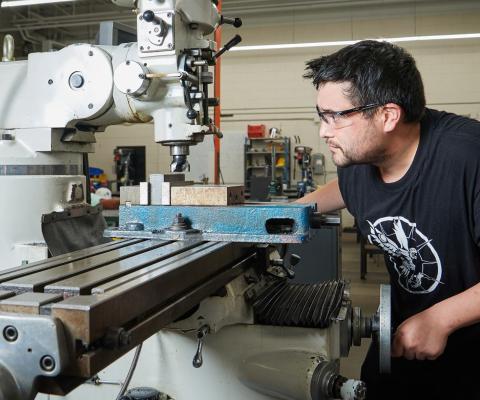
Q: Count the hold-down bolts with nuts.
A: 1